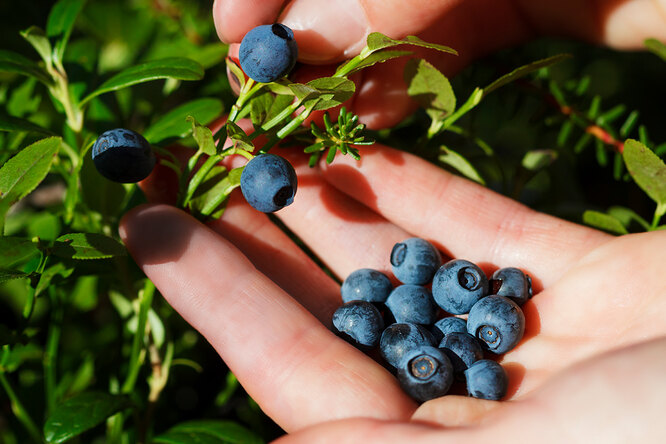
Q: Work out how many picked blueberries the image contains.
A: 12